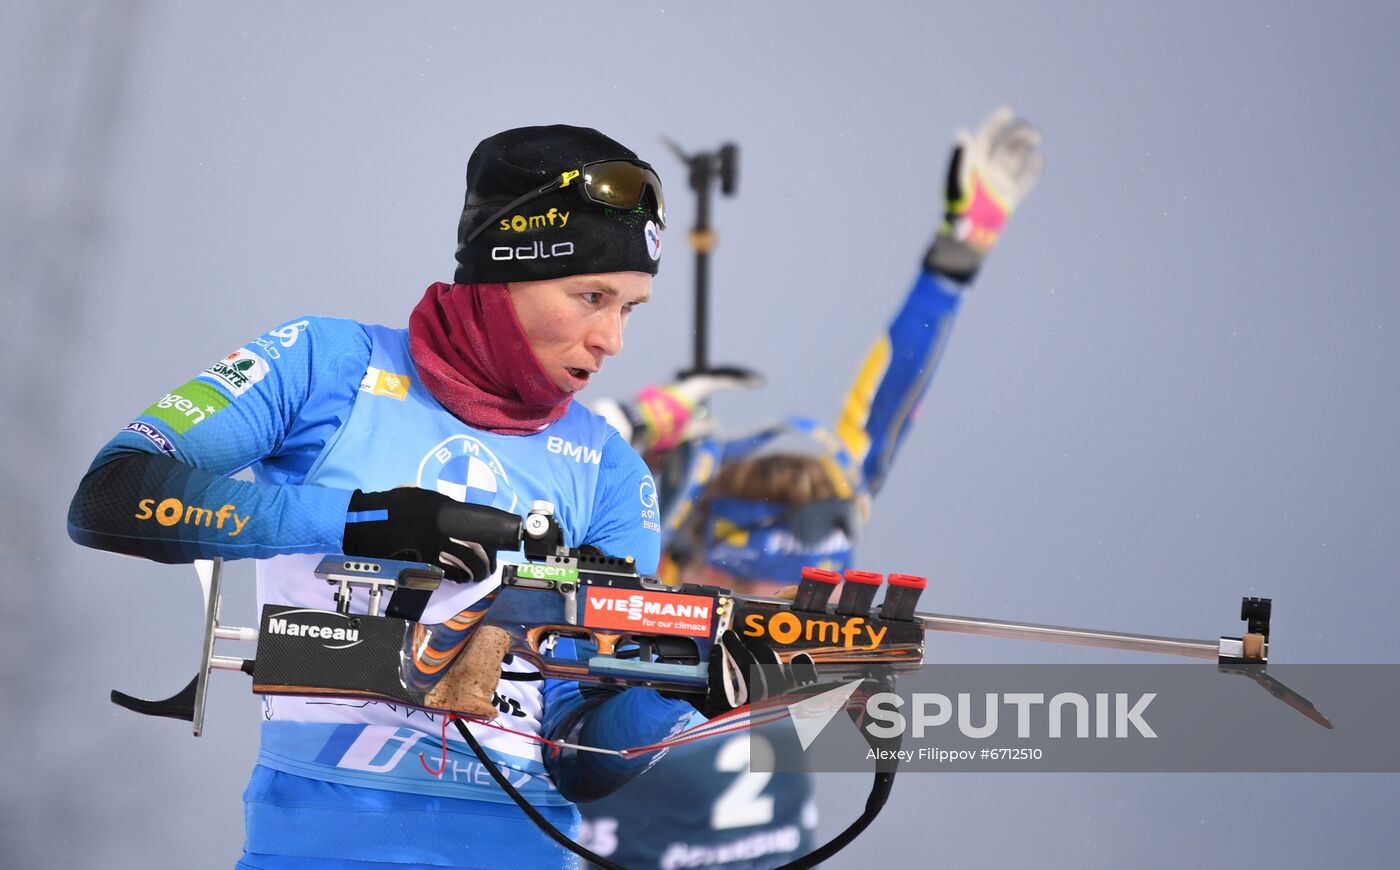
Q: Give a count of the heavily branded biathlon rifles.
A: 1